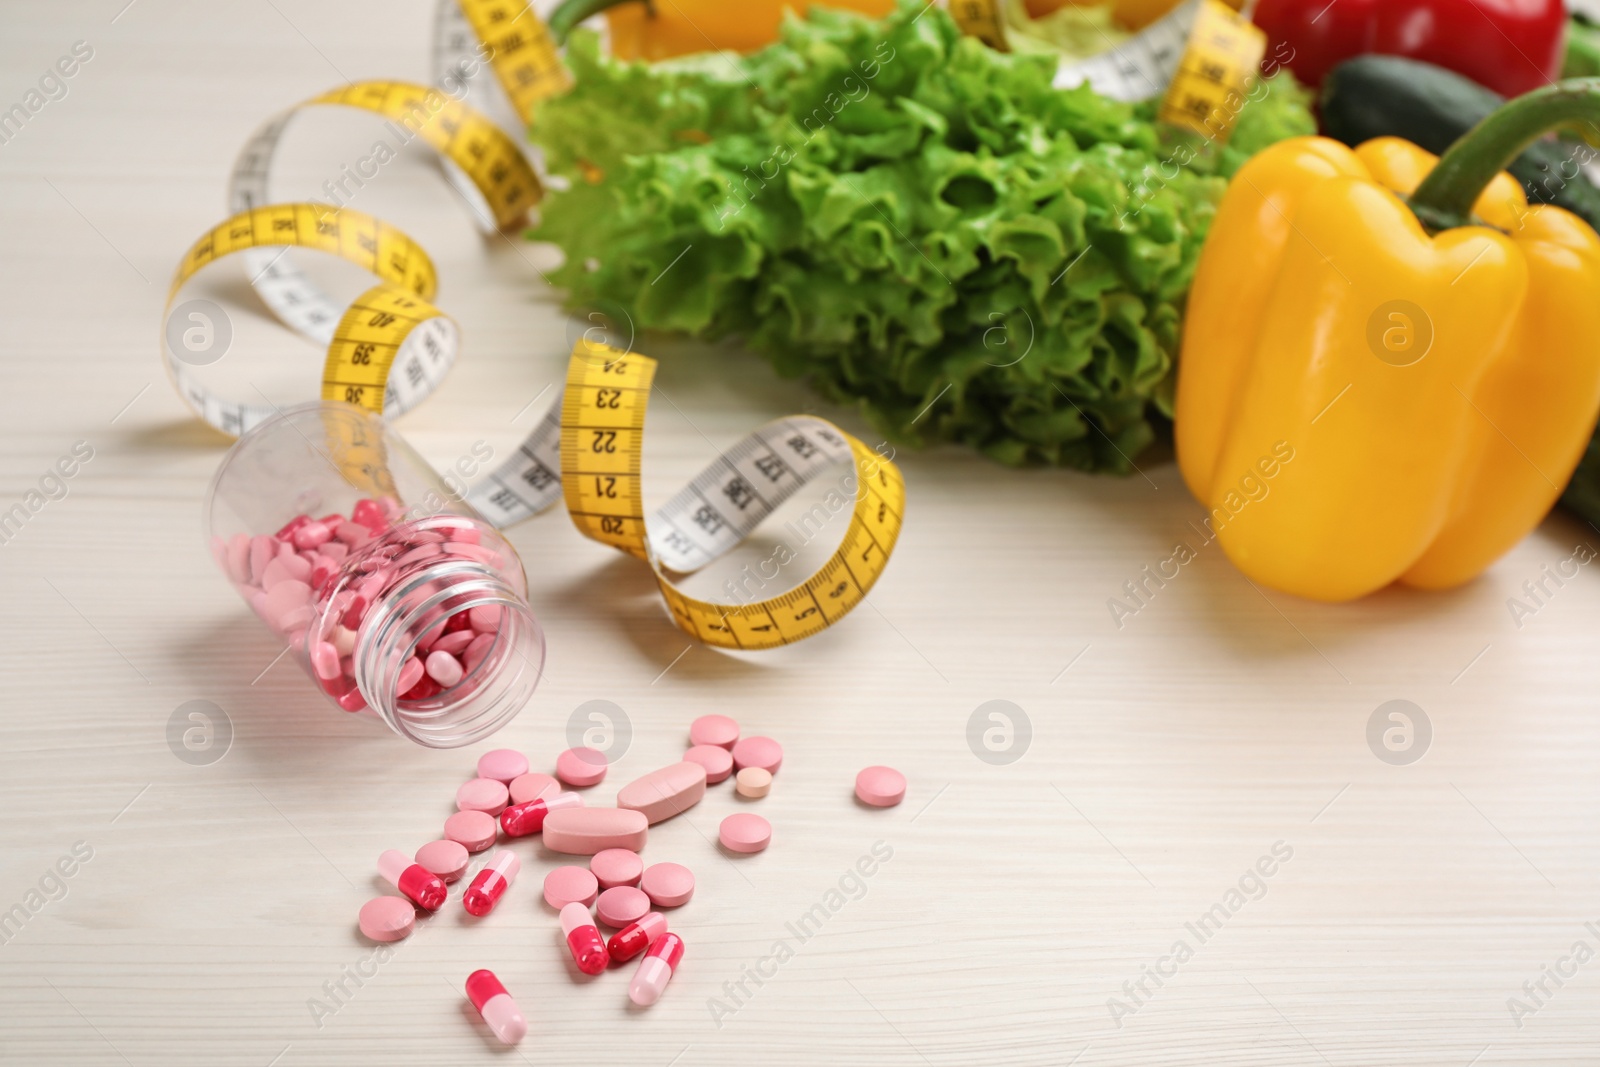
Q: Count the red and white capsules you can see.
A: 7